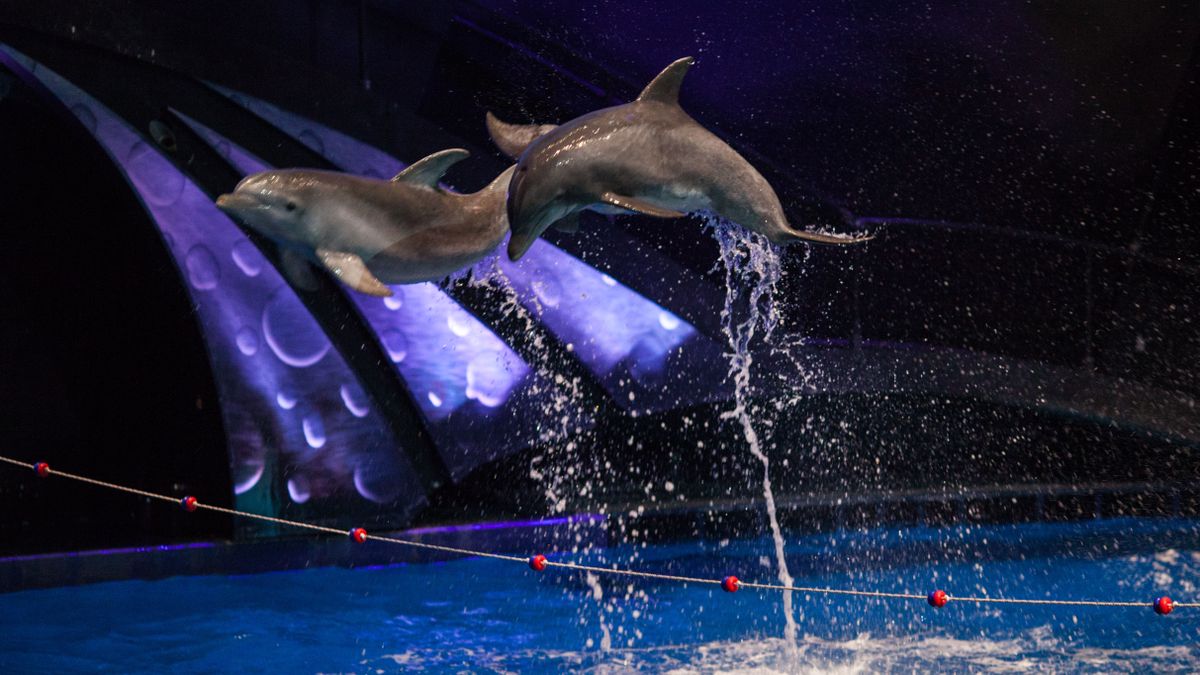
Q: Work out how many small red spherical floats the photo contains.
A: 7